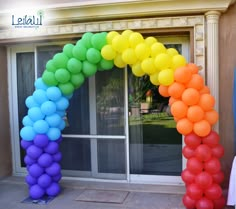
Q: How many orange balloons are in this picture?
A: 15